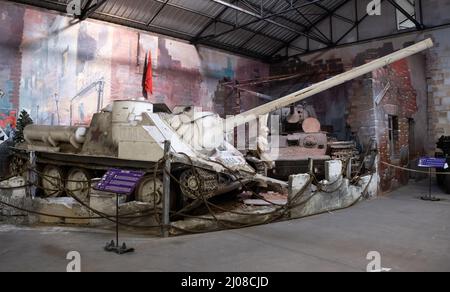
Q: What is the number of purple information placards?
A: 2